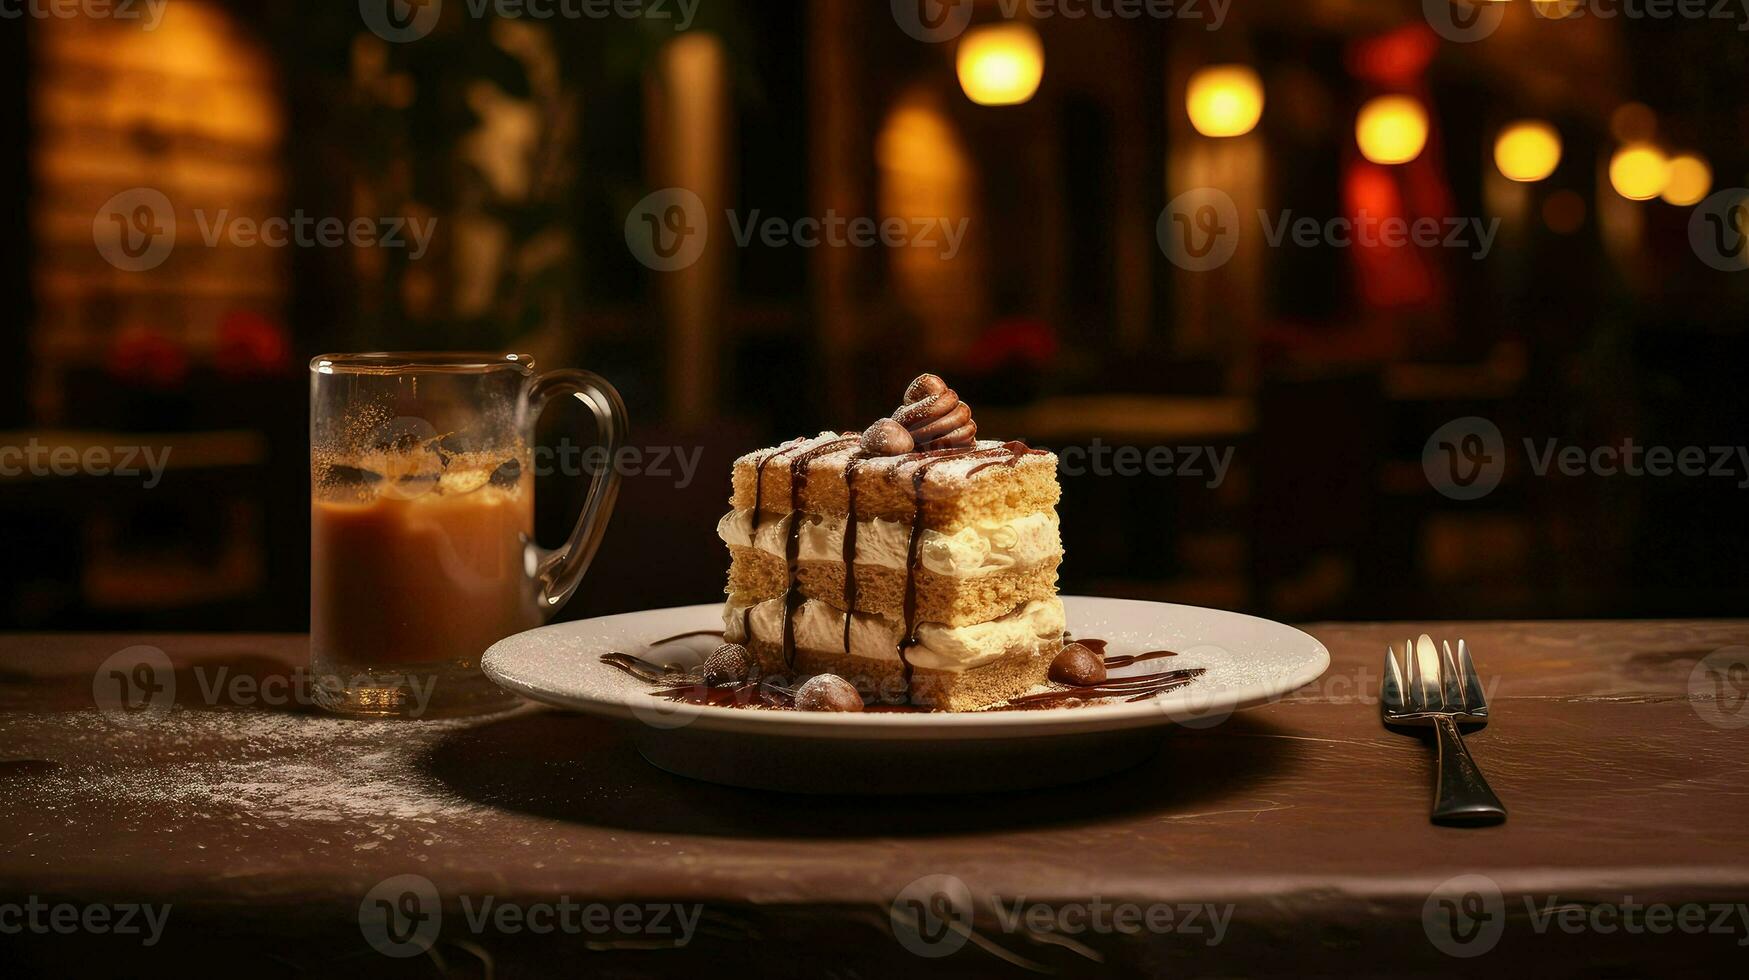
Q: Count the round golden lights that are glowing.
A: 6